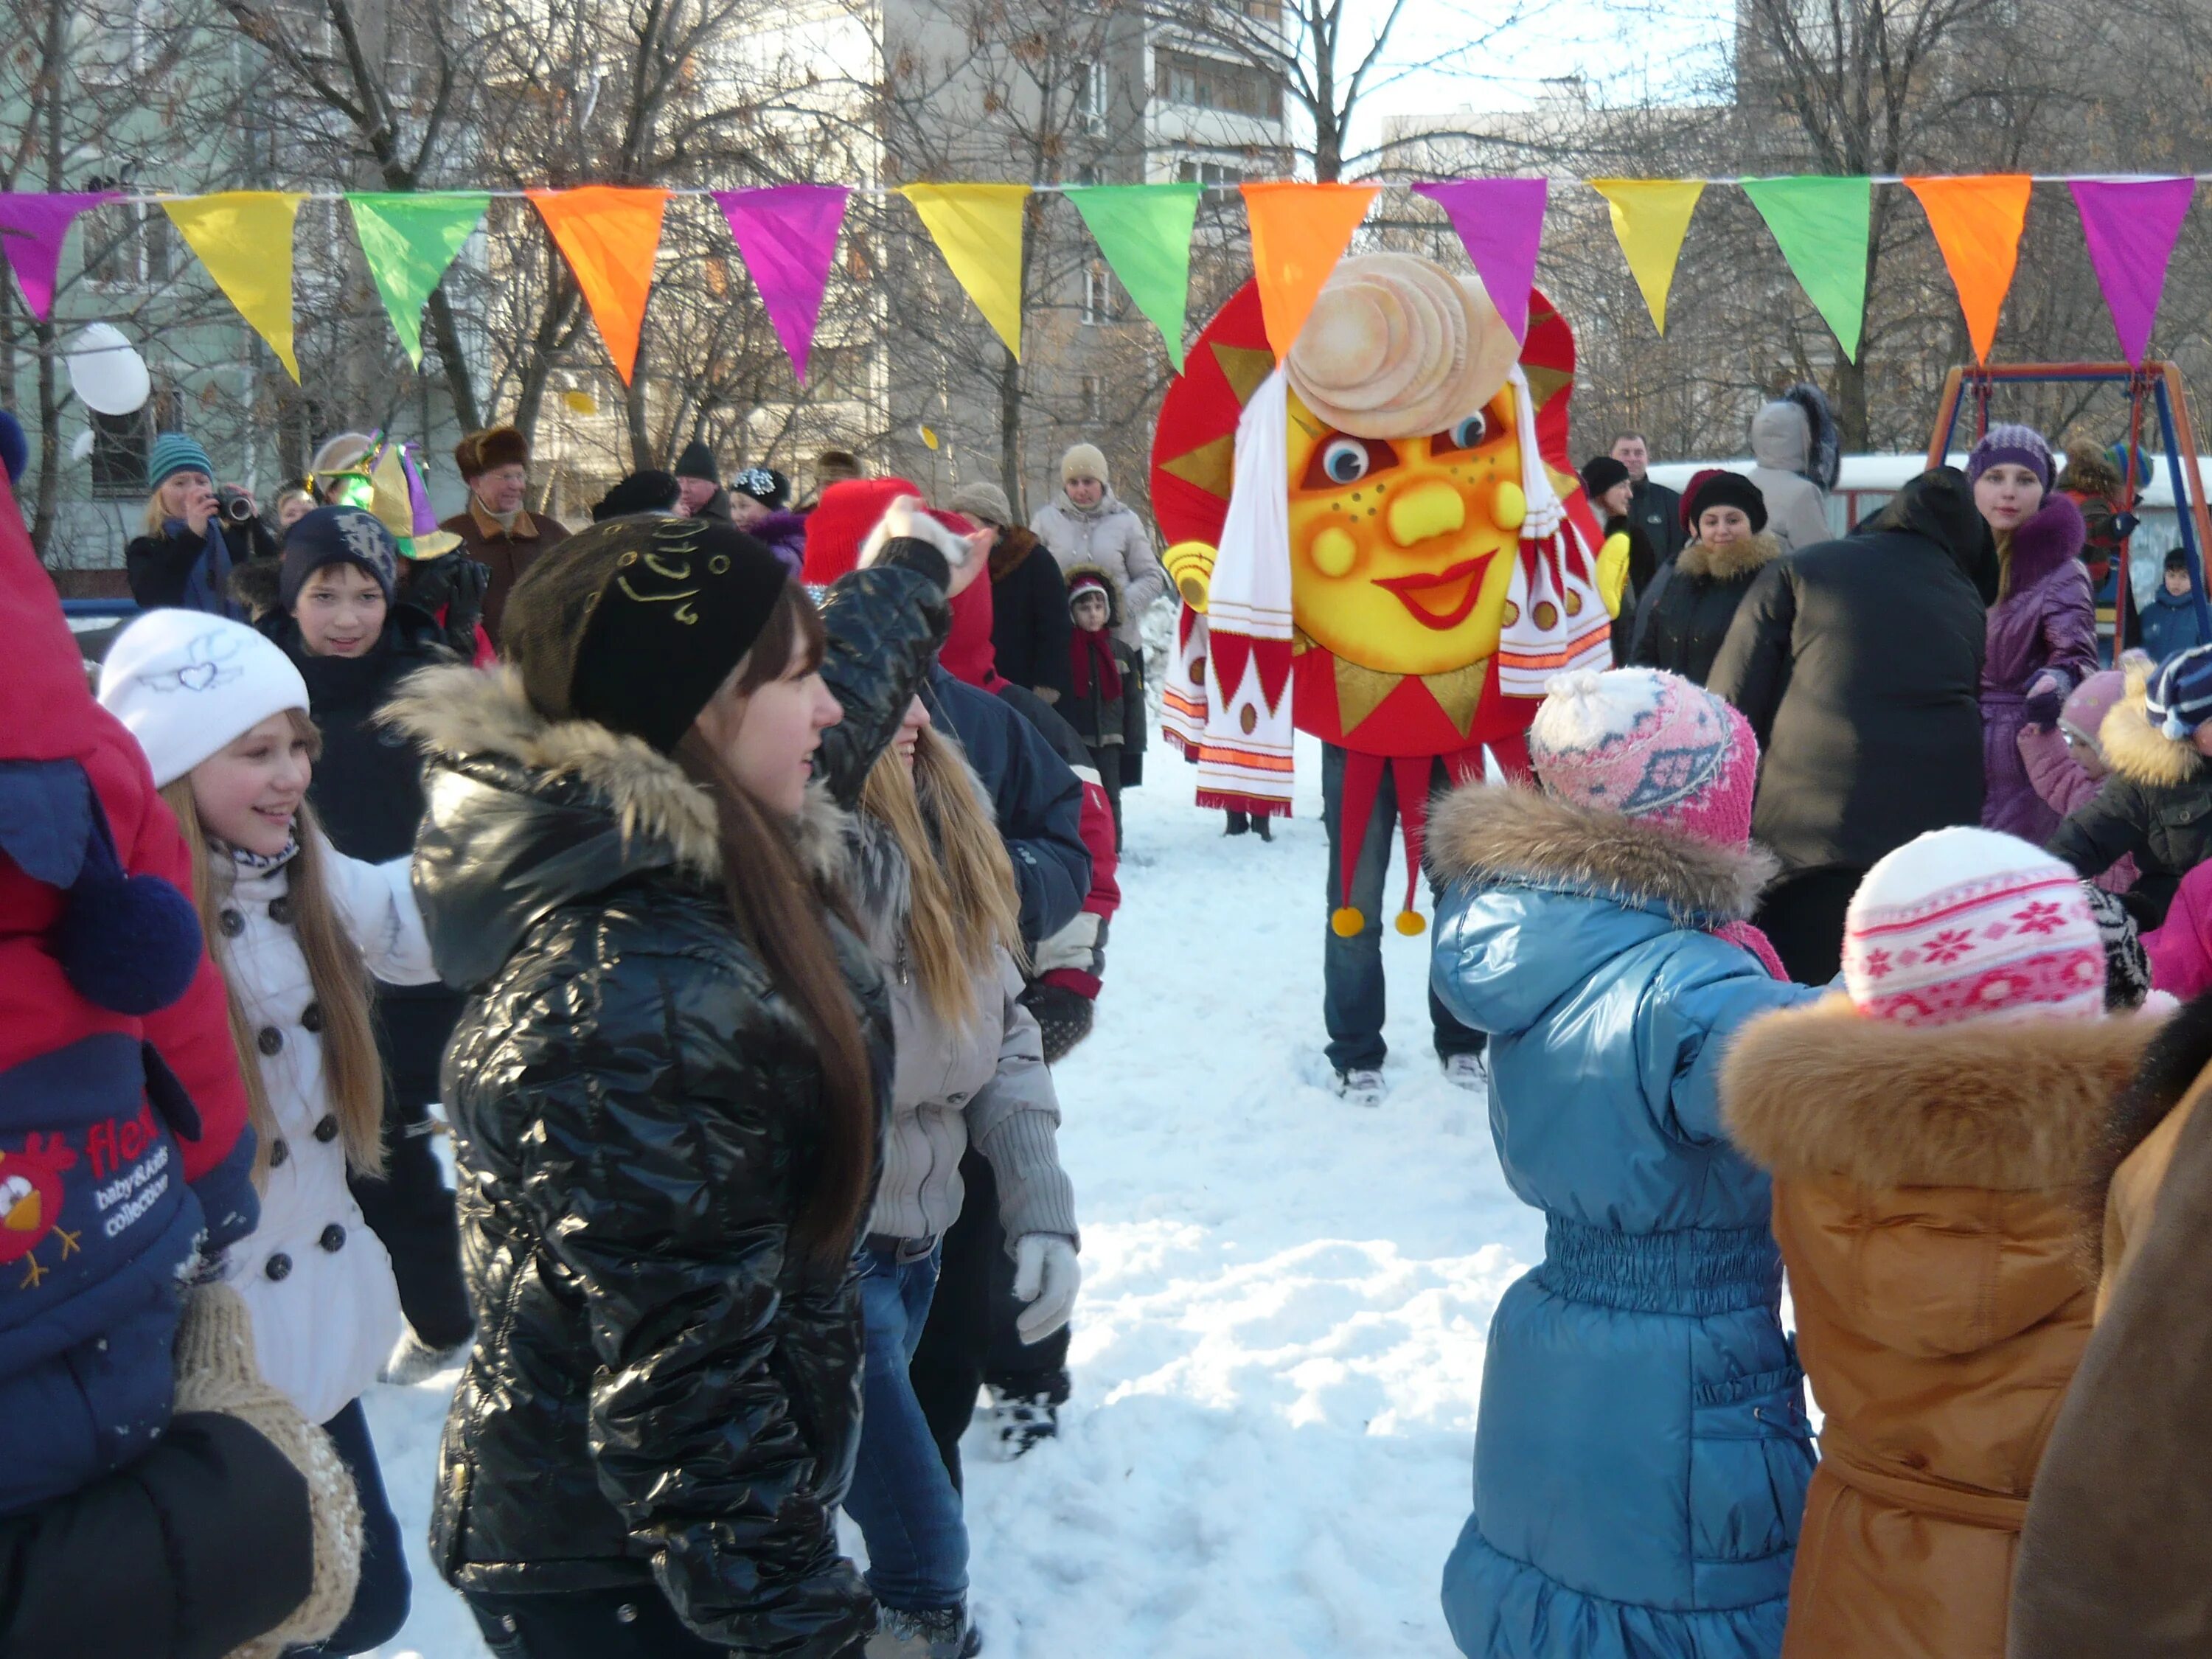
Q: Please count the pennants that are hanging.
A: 13